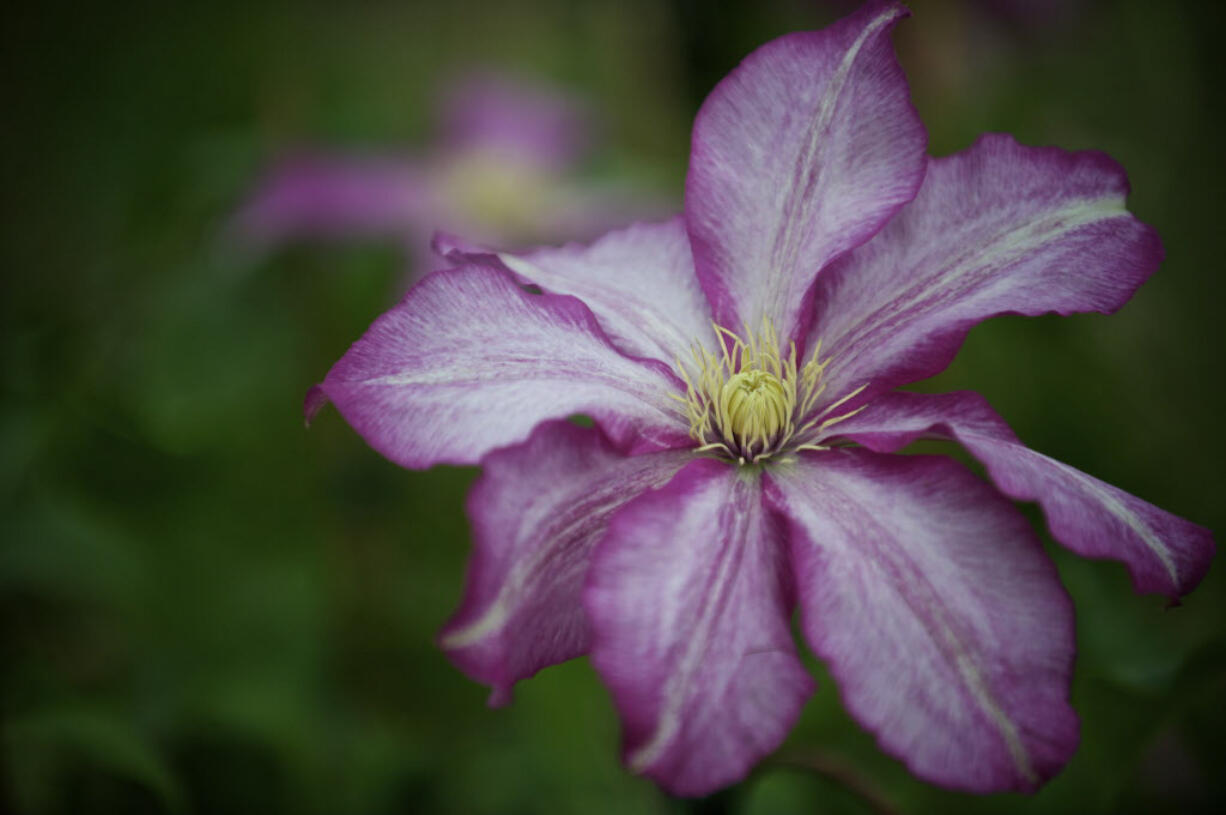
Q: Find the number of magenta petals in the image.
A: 8